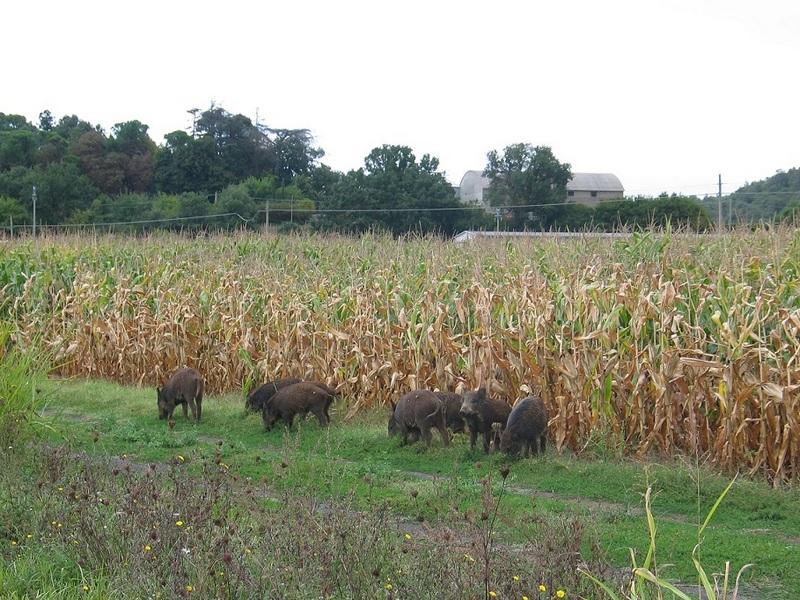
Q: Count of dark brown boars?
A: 7